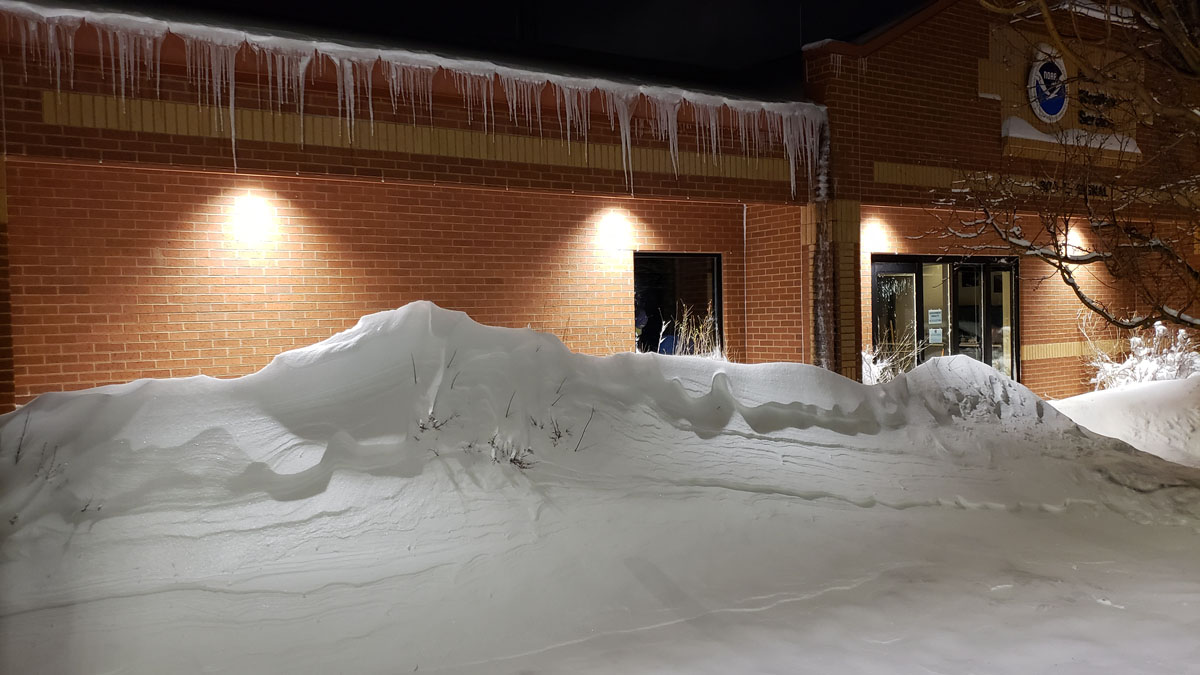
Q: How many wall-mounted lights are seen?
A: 4